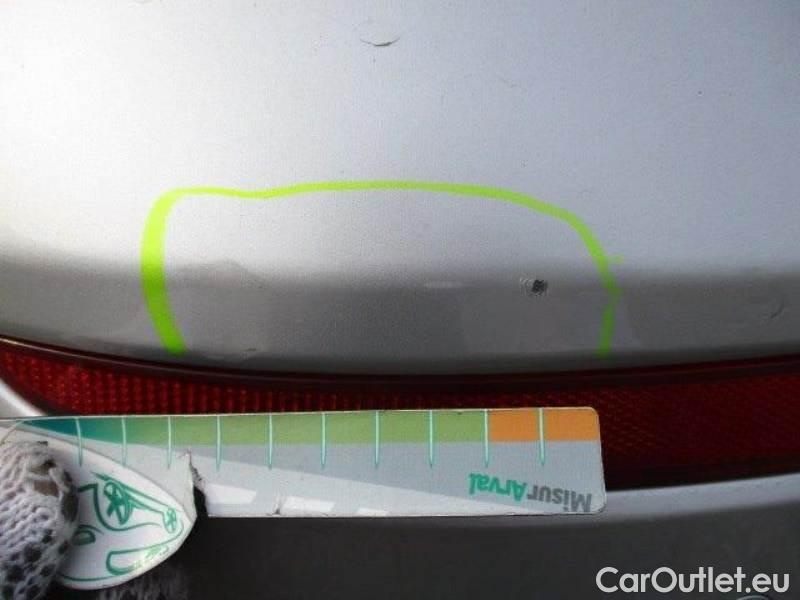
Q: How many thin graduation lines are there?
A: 10